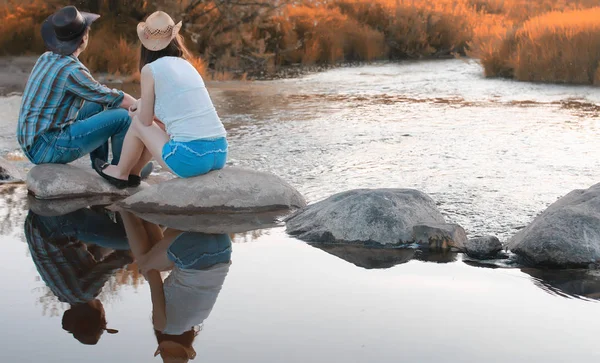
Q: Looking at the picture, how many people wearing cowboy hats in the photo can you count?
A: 2